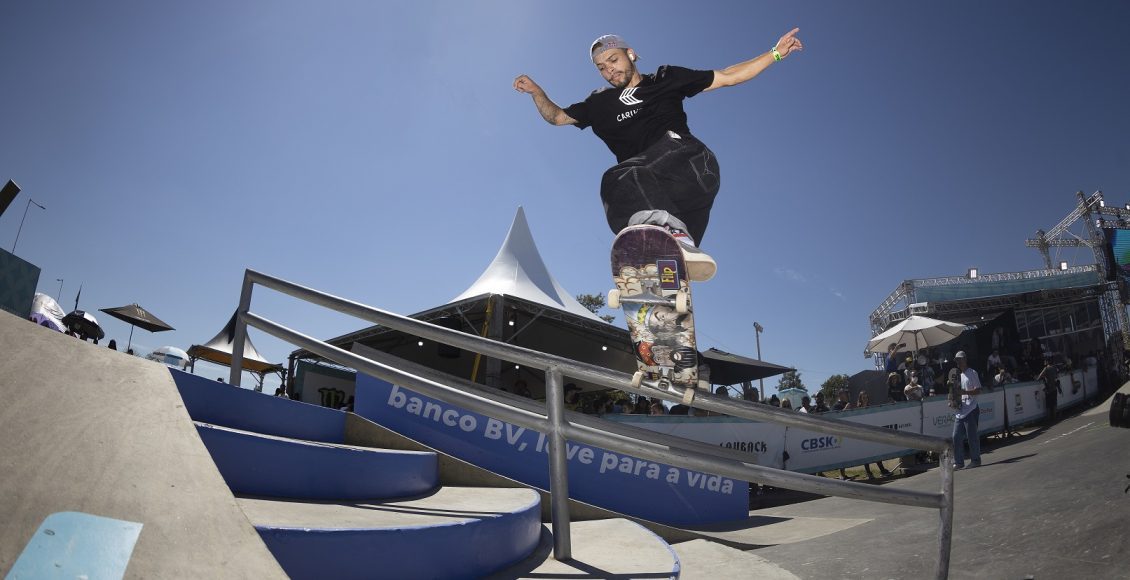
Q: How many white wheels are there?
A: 4